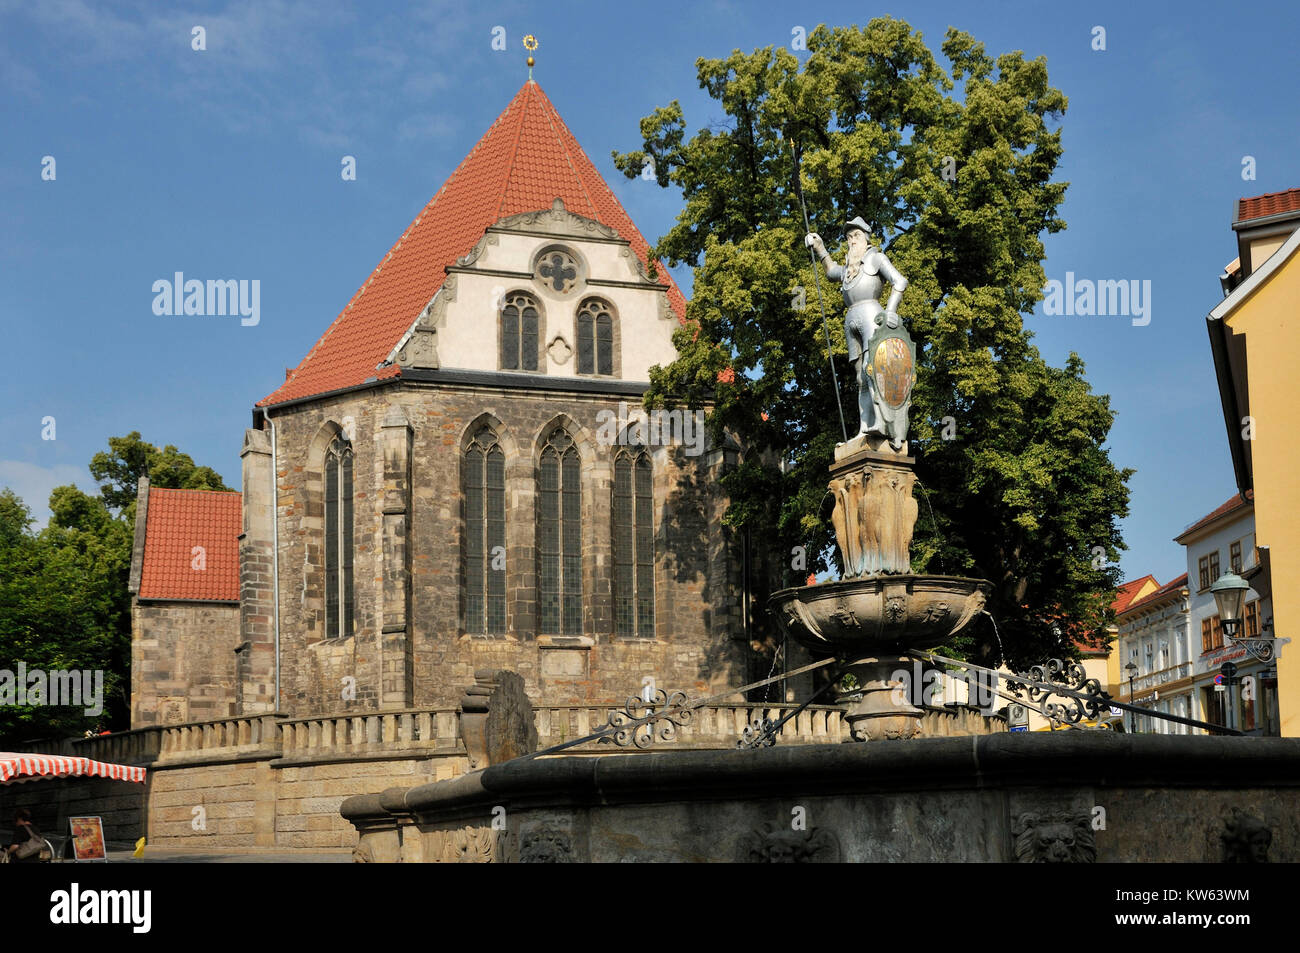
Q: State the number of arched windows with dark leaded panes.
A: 6